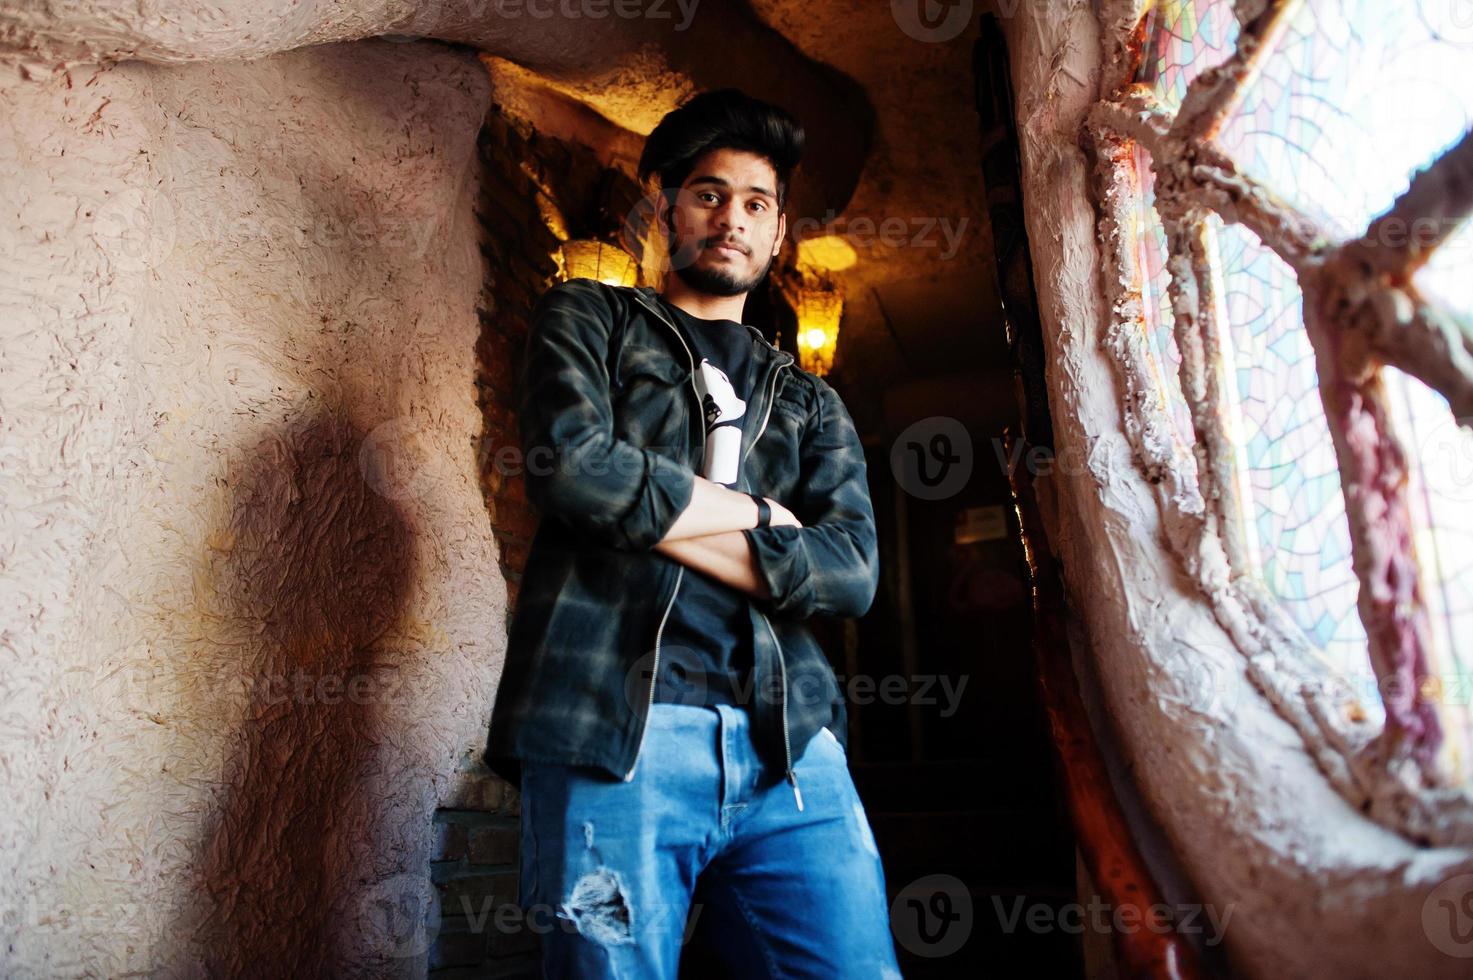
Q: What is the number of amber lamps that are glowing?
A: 2